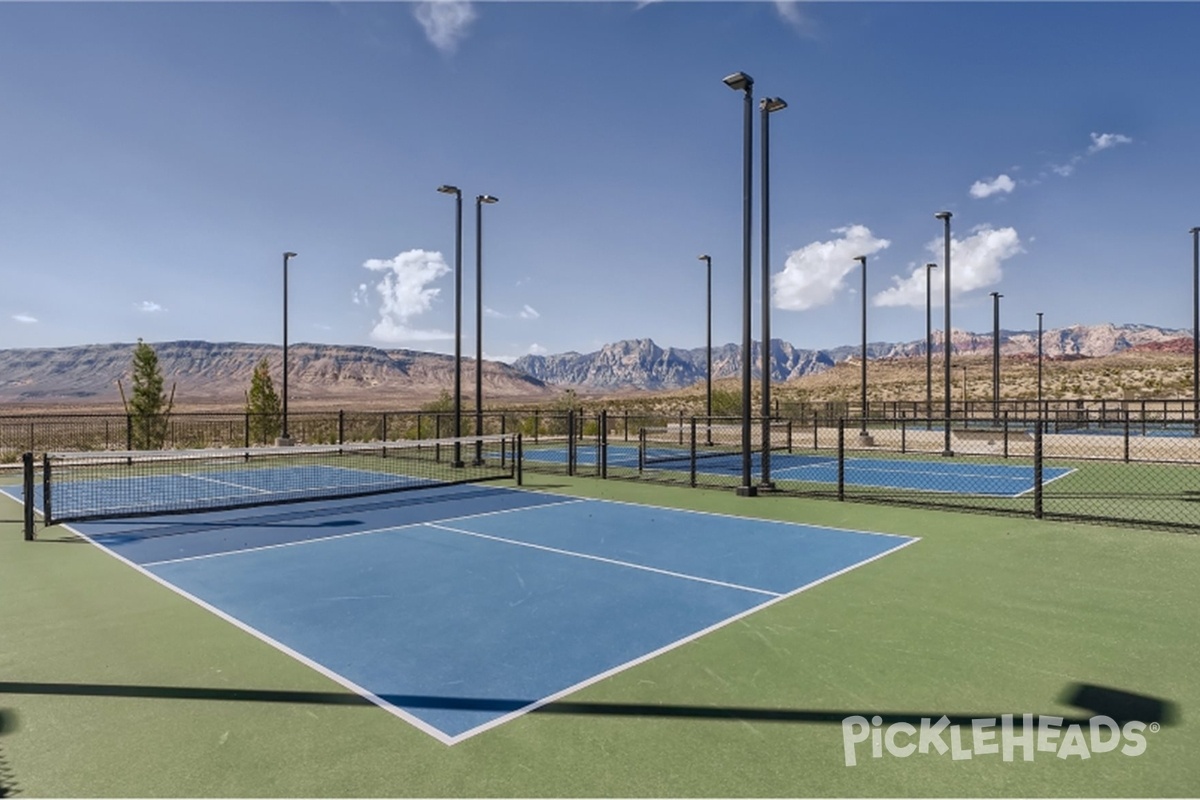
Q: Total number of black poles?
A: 12